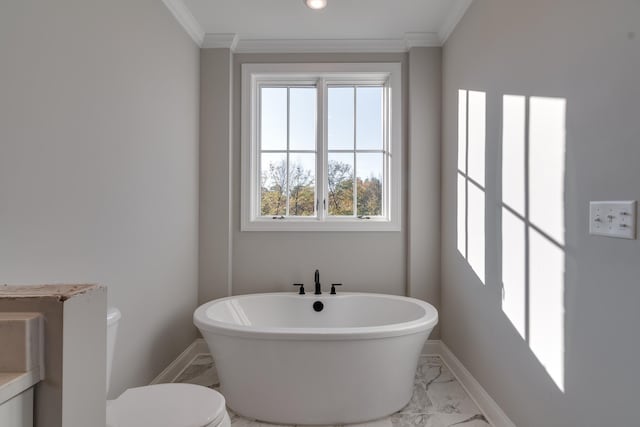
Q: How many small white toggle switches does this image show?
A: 4